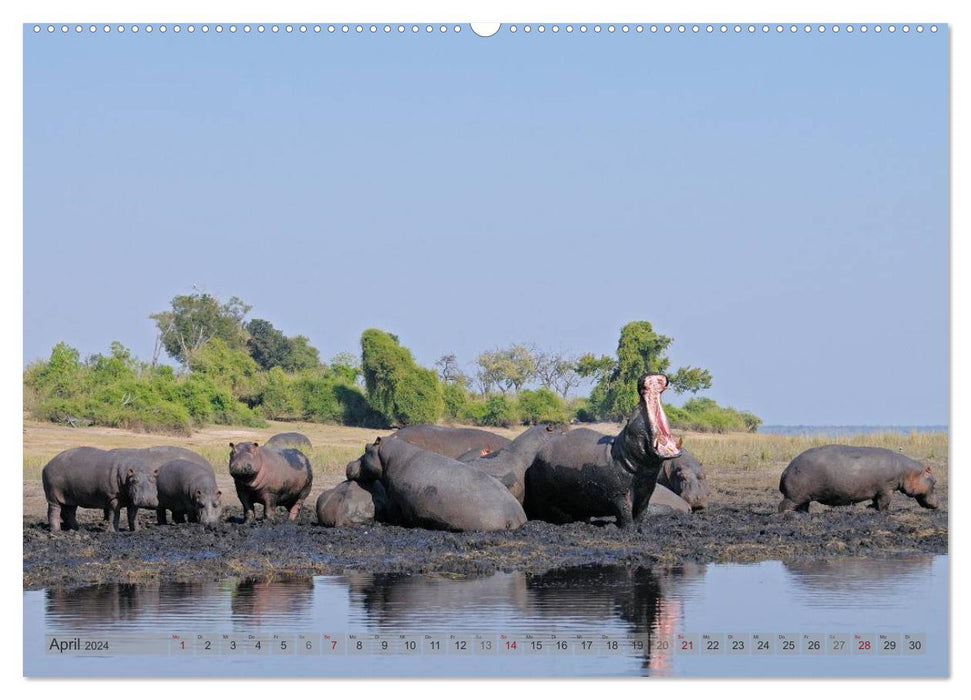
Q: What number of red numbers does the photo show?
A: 5